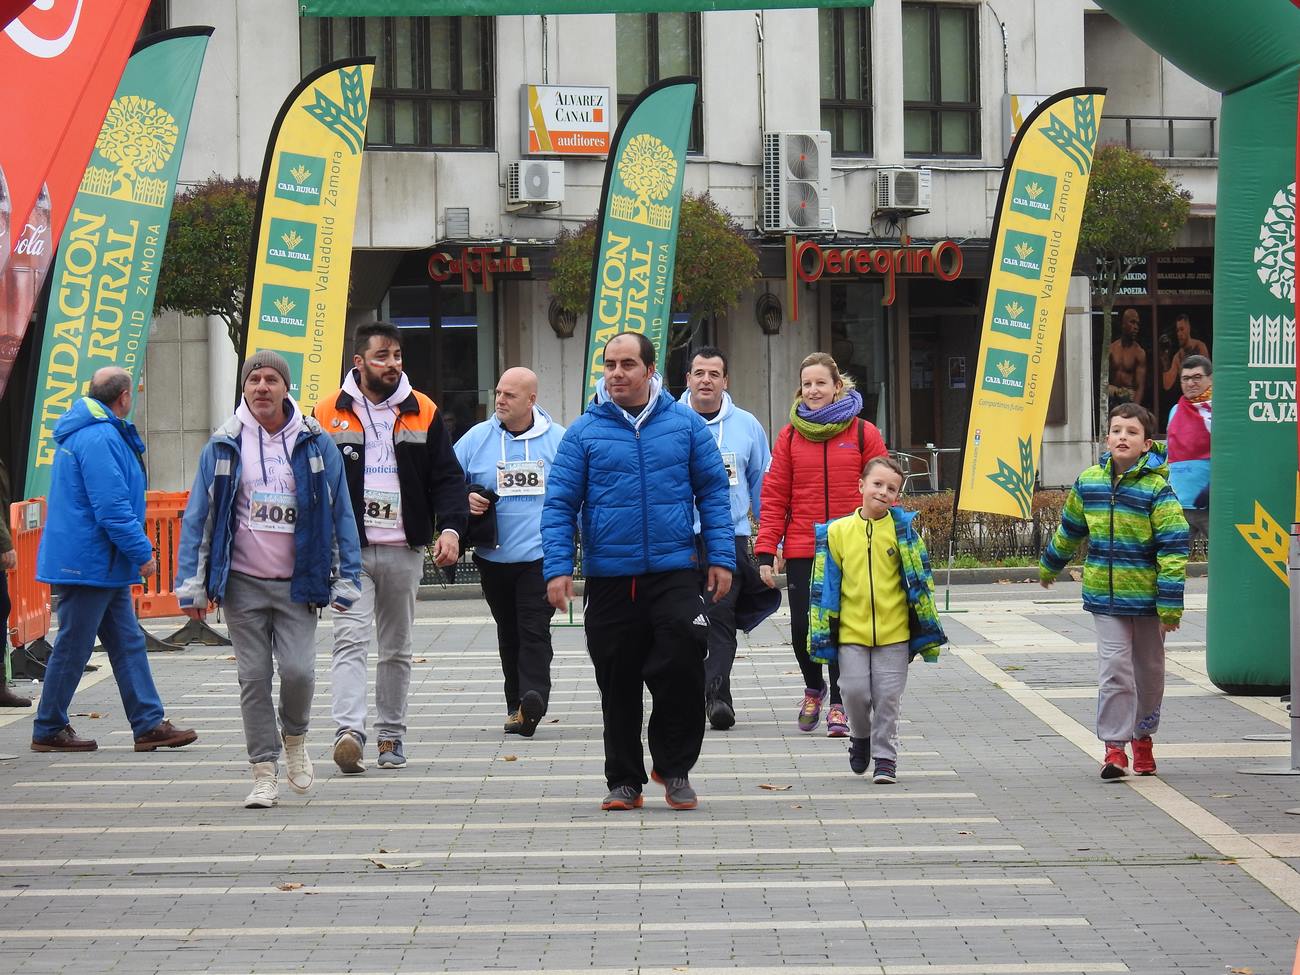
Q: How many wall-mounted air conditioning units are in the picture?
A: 3